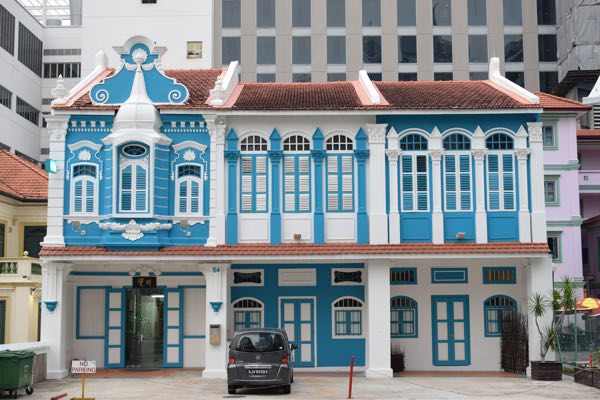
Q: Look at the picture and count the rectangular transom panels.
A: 6